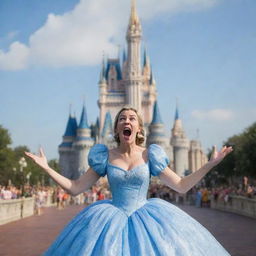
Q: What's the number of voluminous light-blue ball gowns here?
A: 1